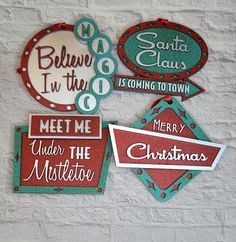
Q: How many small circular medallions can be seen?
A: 5